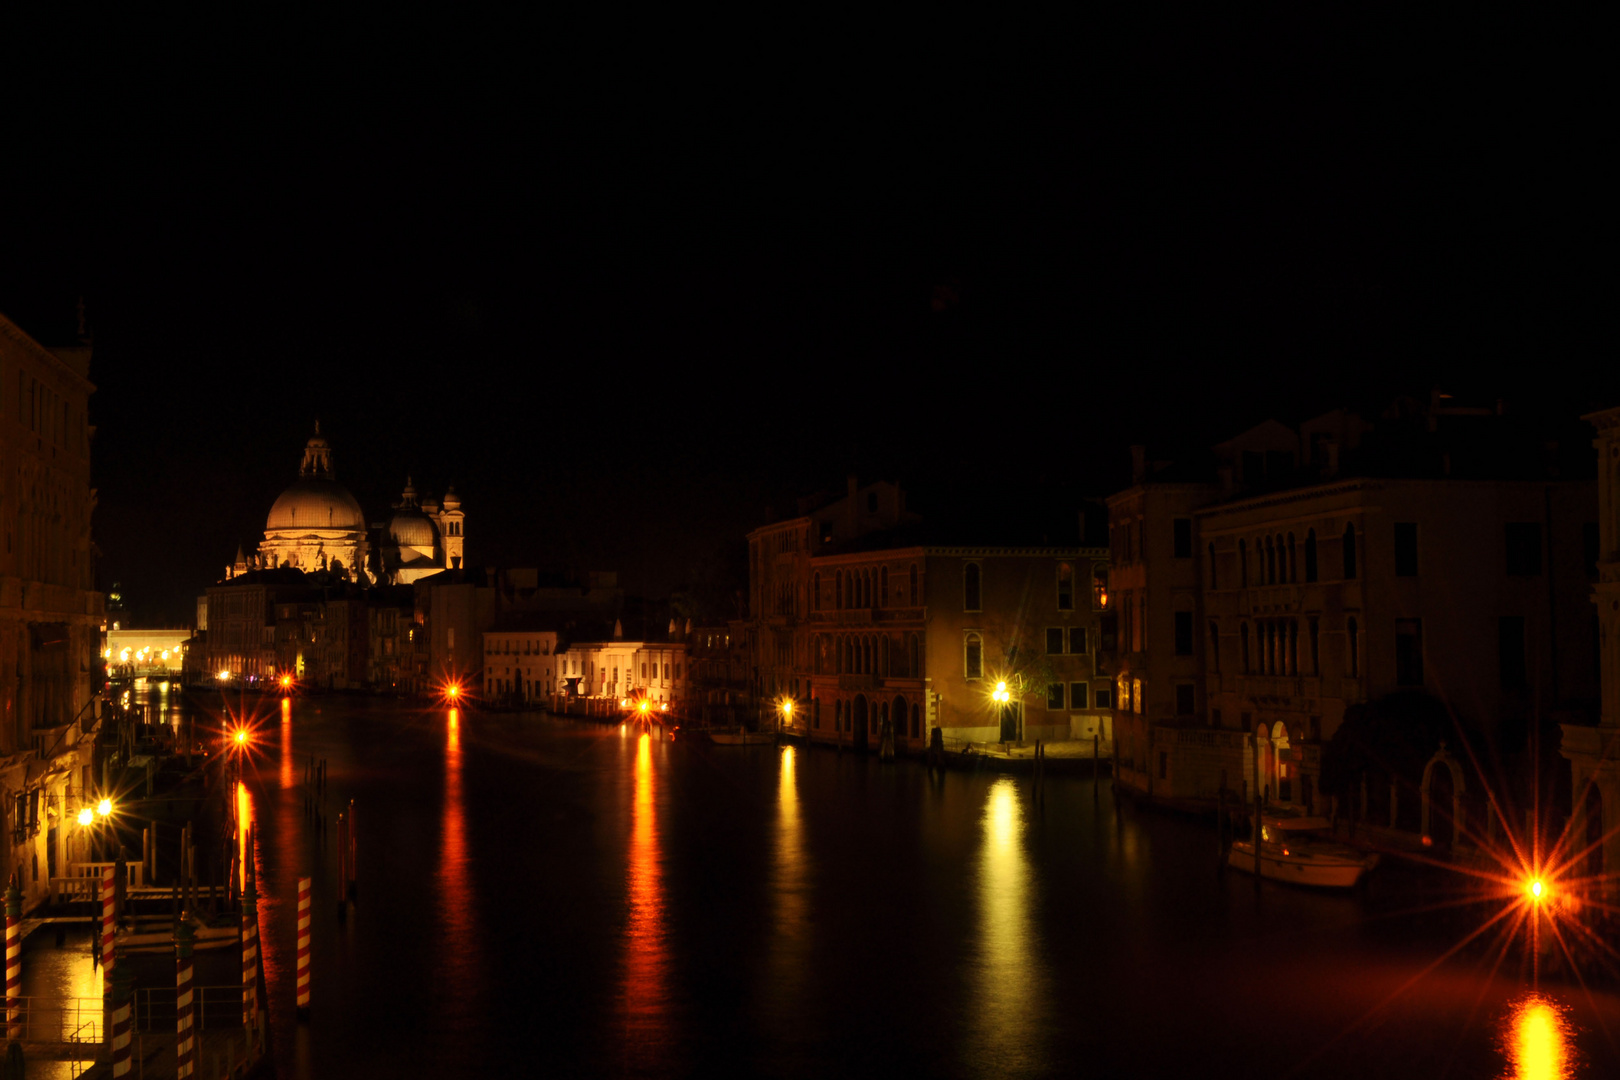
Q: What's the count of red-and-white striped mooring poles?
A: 6